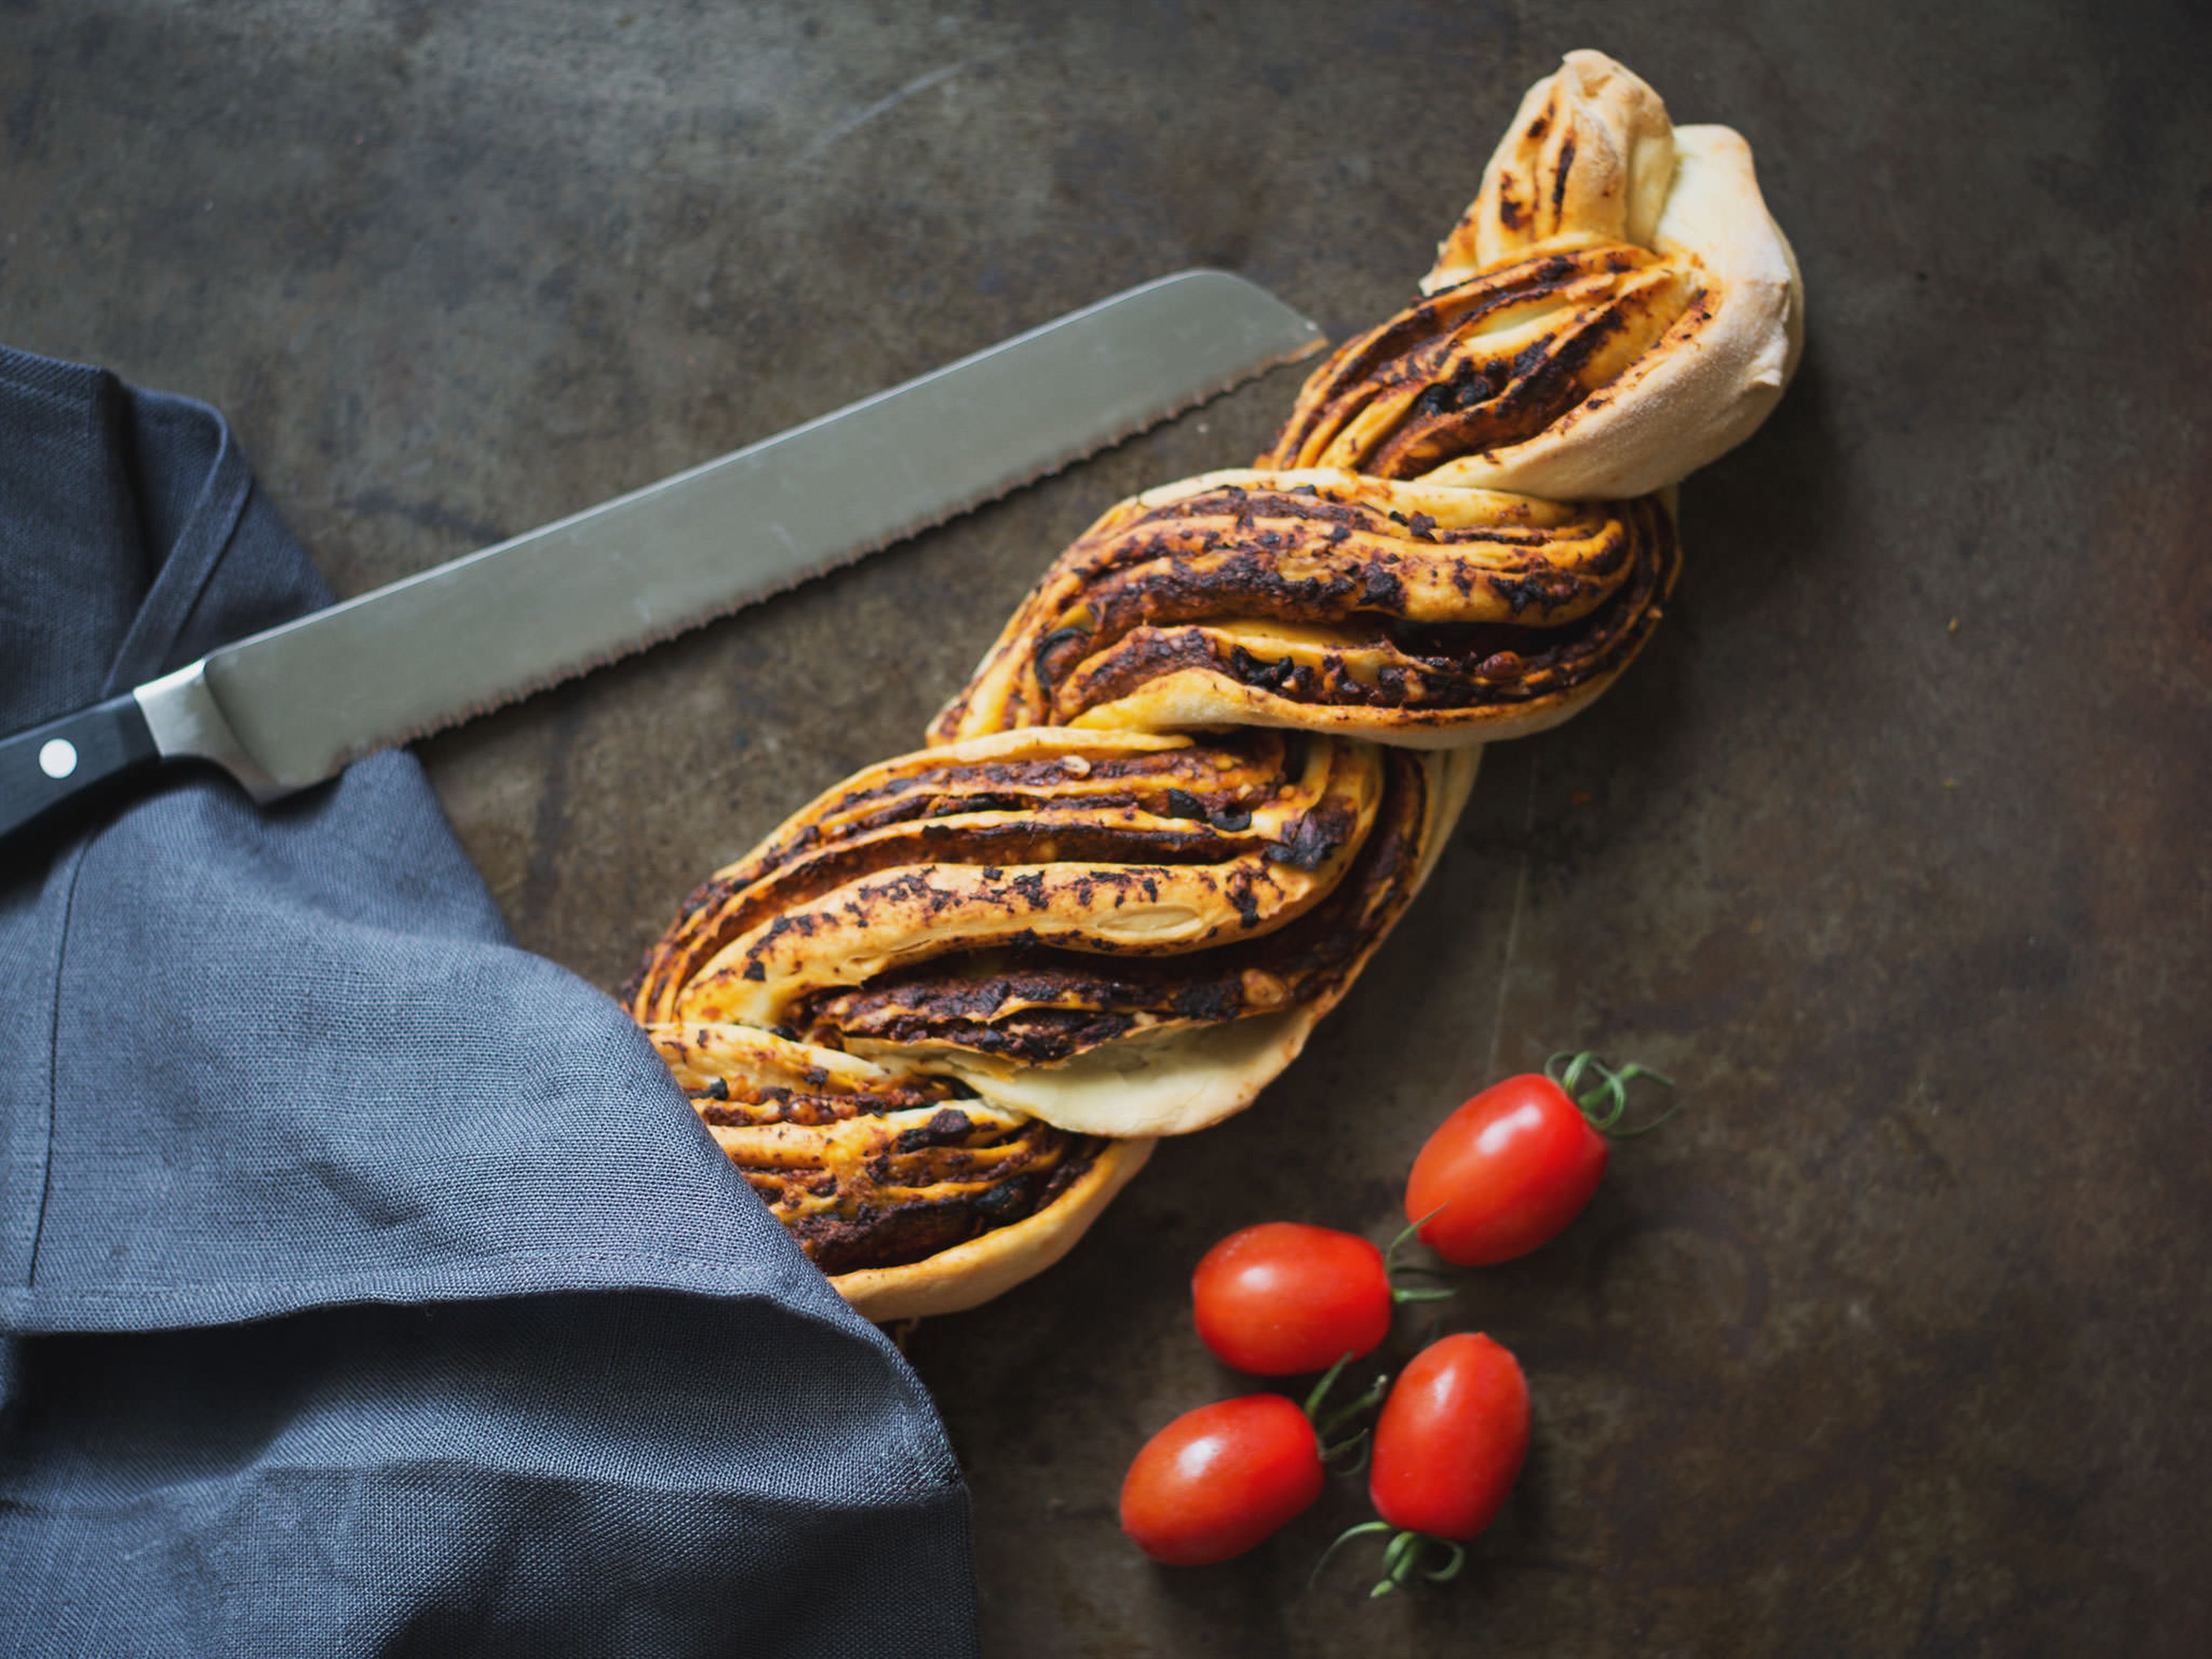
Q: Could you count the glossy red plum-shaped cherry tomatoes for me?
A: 4